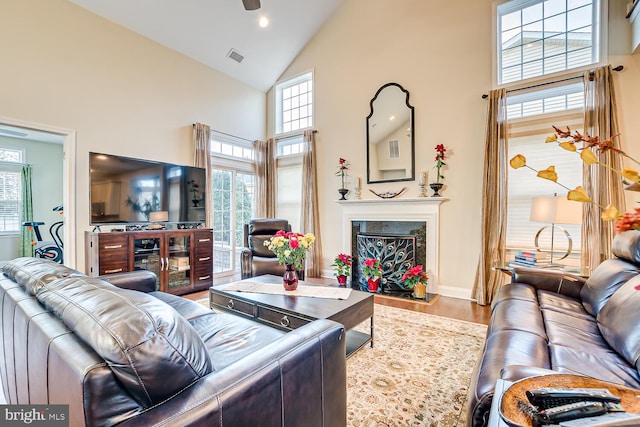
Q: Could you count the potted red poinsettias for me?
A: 3